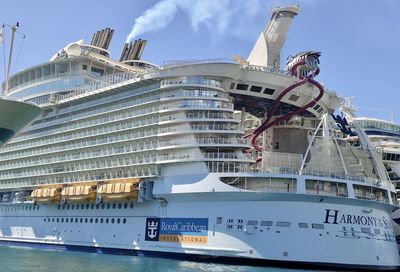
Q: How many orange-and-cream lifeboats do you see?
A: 3